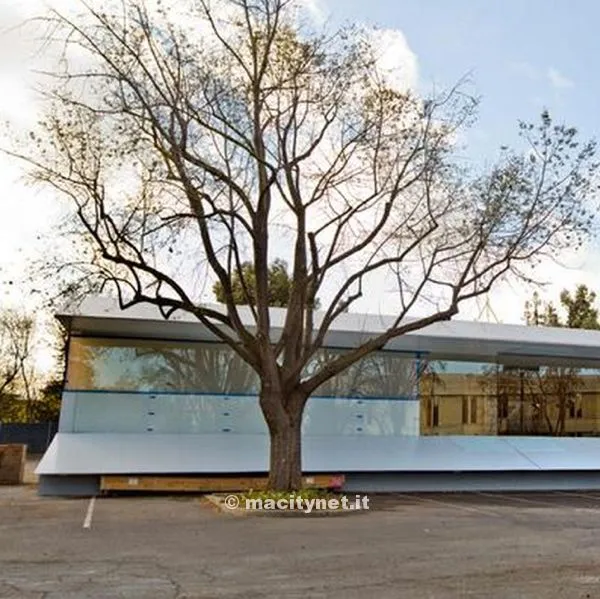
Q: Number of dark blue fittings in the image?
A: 9